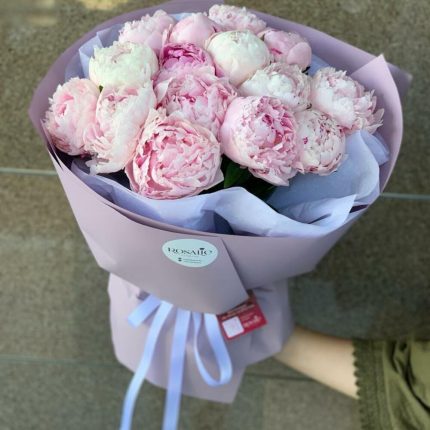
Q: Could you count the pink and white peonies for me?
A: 15